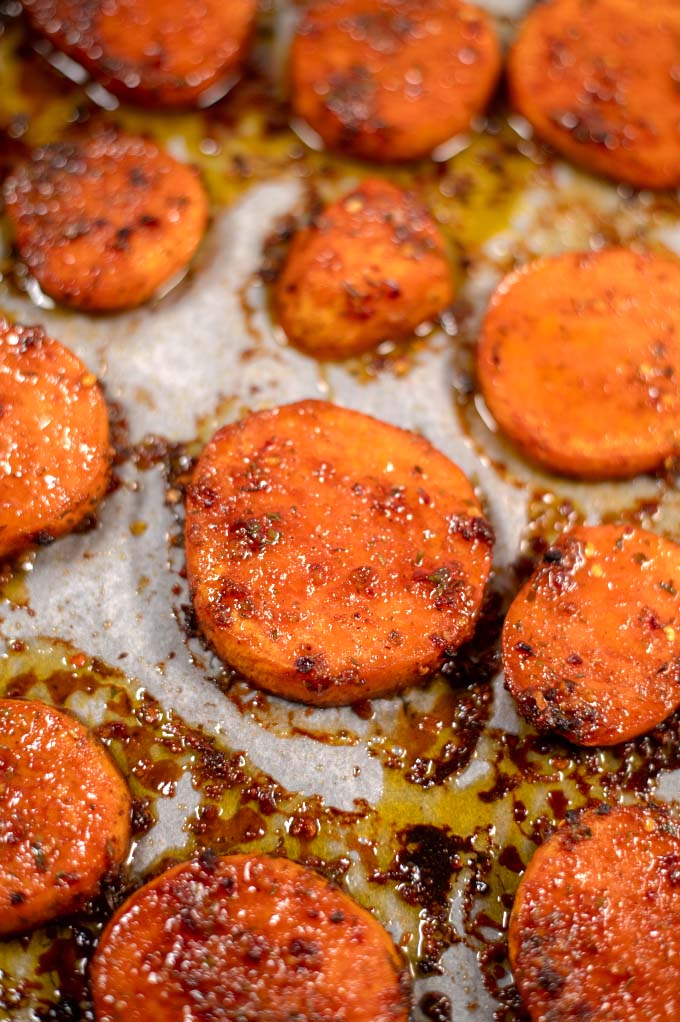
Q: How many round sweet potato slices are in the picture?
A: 12